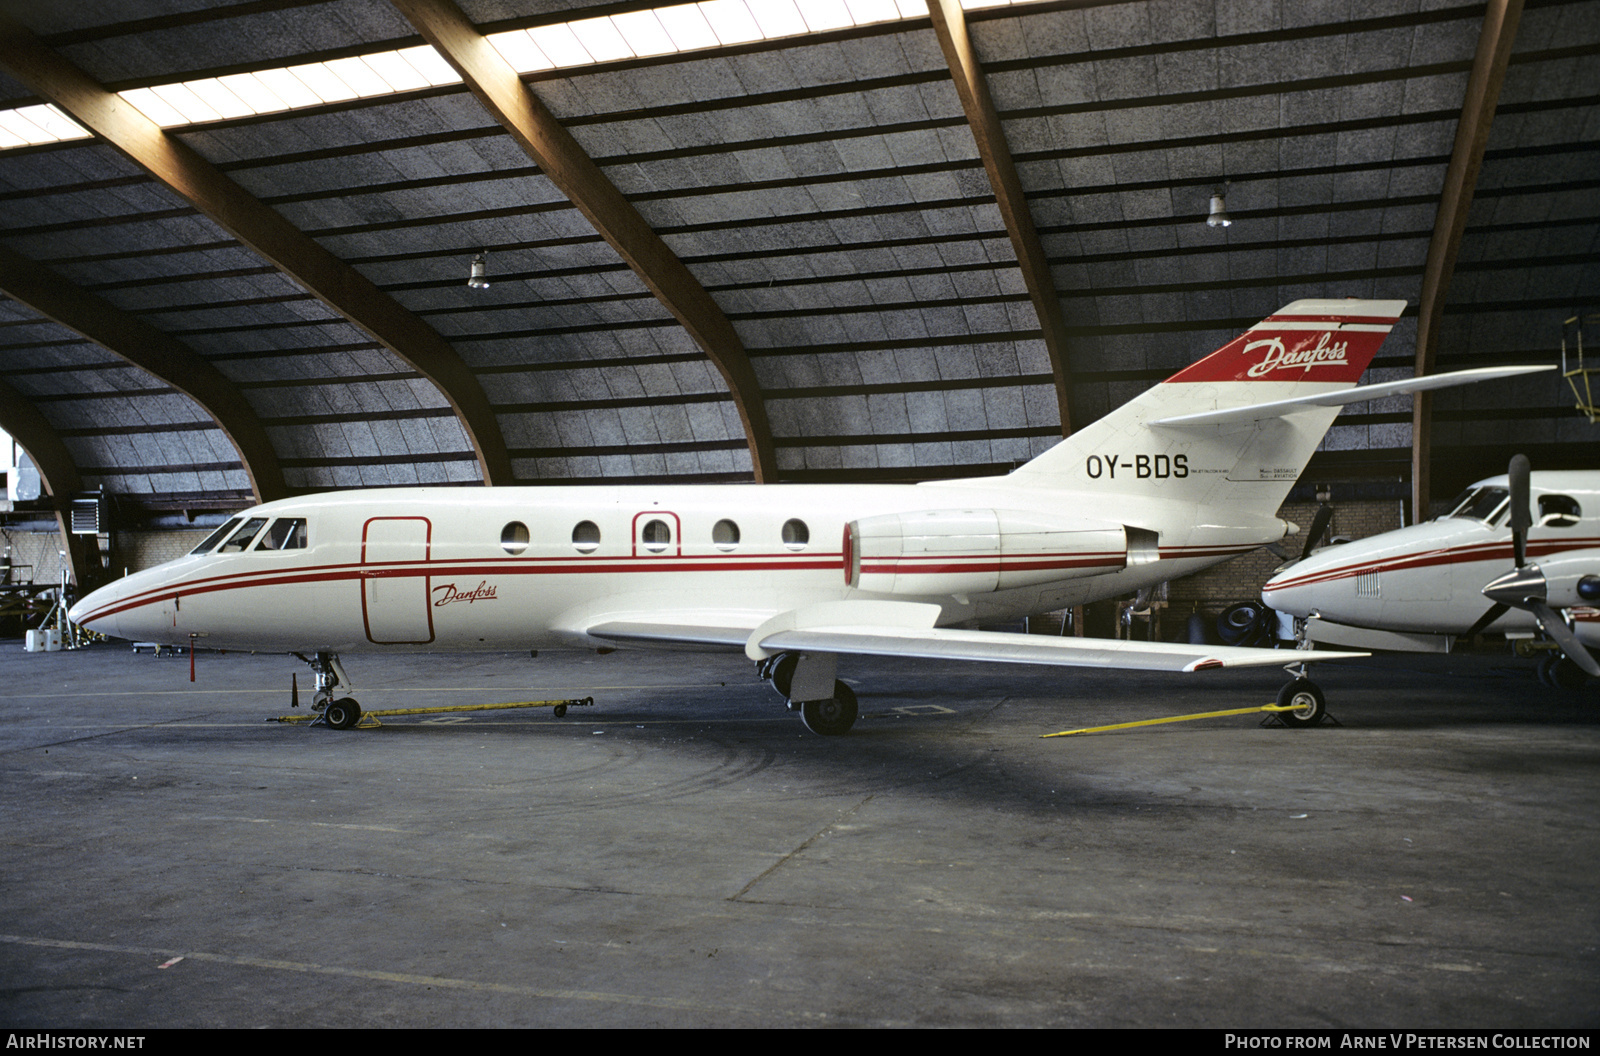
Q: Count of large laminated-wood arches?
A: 6